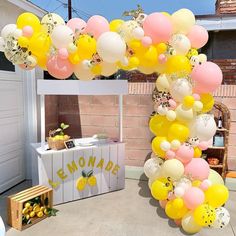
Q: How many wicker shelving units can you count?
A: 1